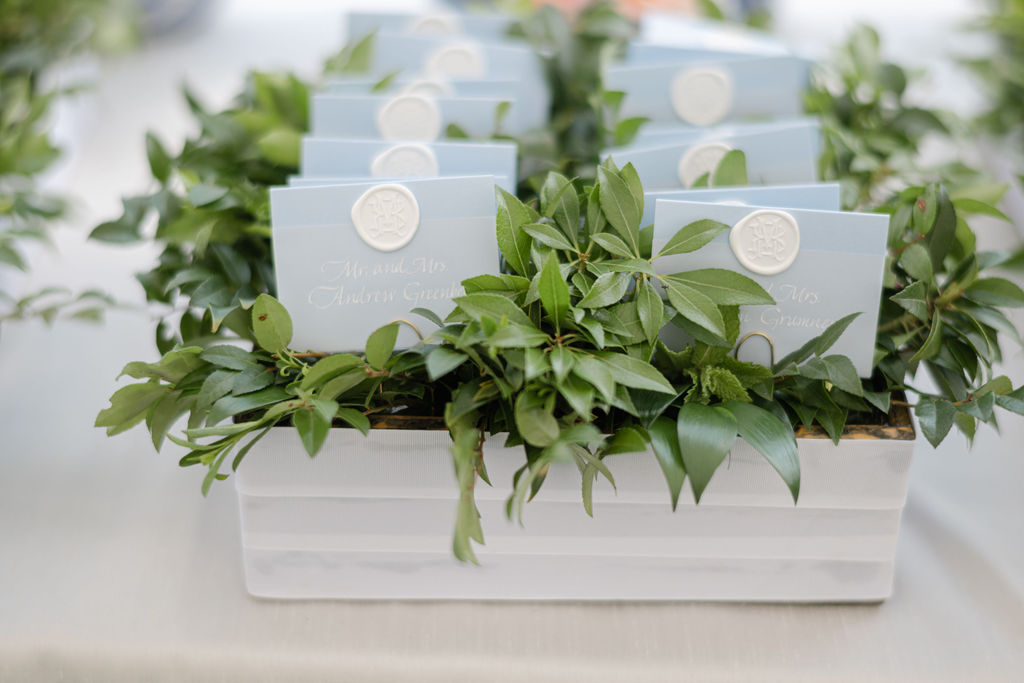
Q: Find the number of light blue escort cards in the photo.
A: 14